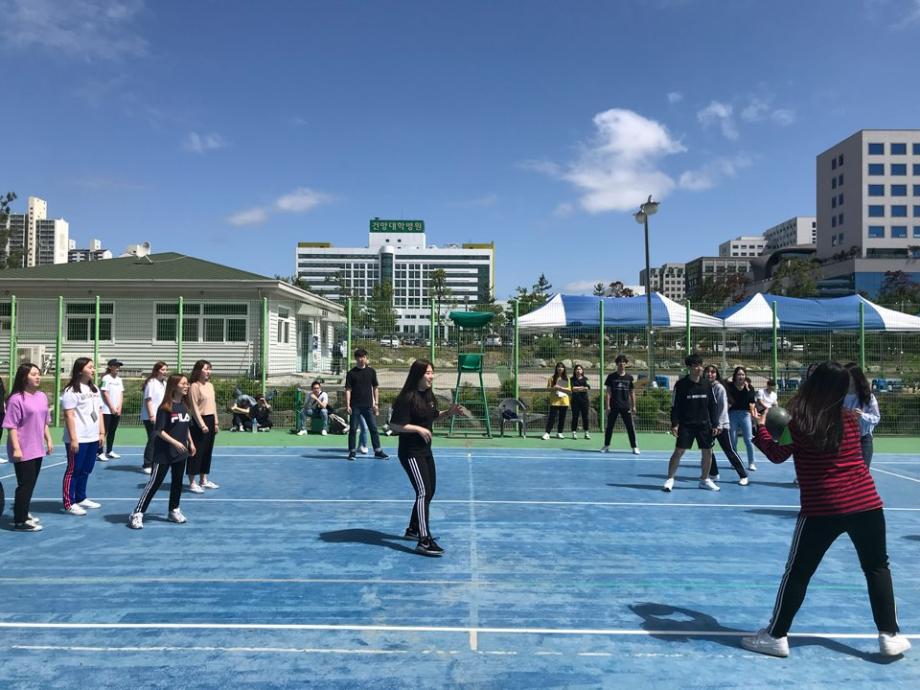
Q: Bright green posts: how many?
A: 12